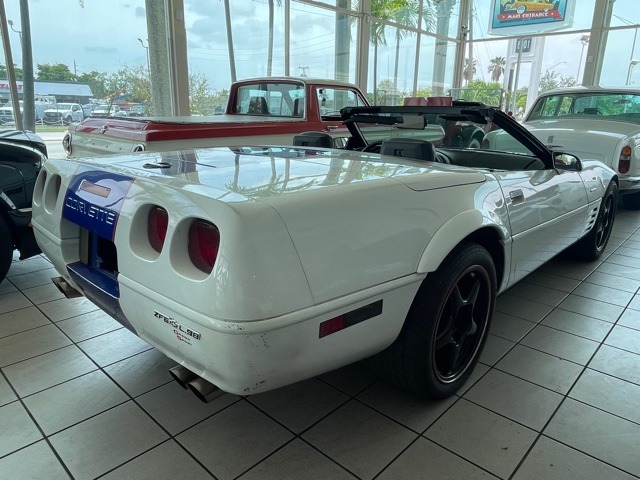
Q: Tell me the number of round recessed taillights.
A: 4